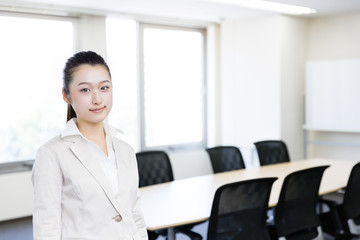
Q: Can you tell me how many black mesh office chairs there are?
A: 6